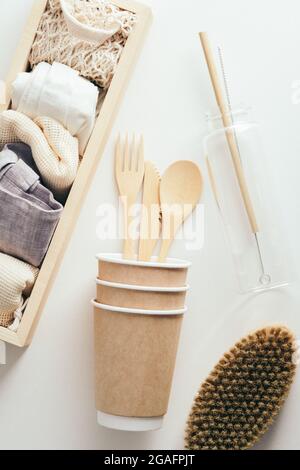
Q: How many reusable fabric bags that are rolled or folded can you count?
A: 5